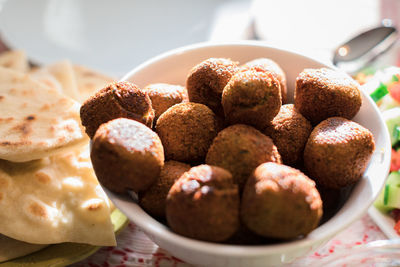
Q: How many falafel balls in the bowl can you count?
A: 14